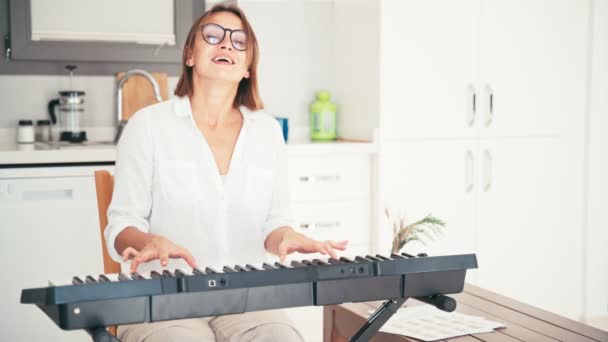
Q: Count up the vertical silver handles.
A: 4